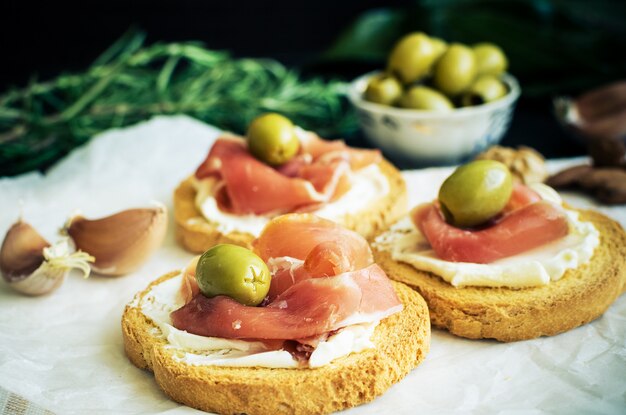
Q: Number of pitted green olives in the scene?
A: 10